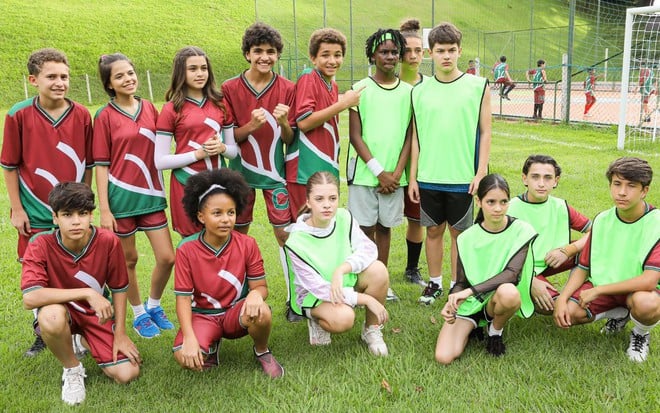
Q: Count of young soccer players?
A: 14